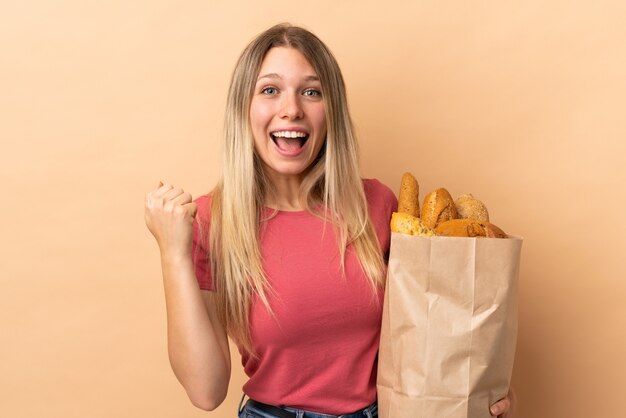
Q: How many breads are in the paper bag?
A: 5